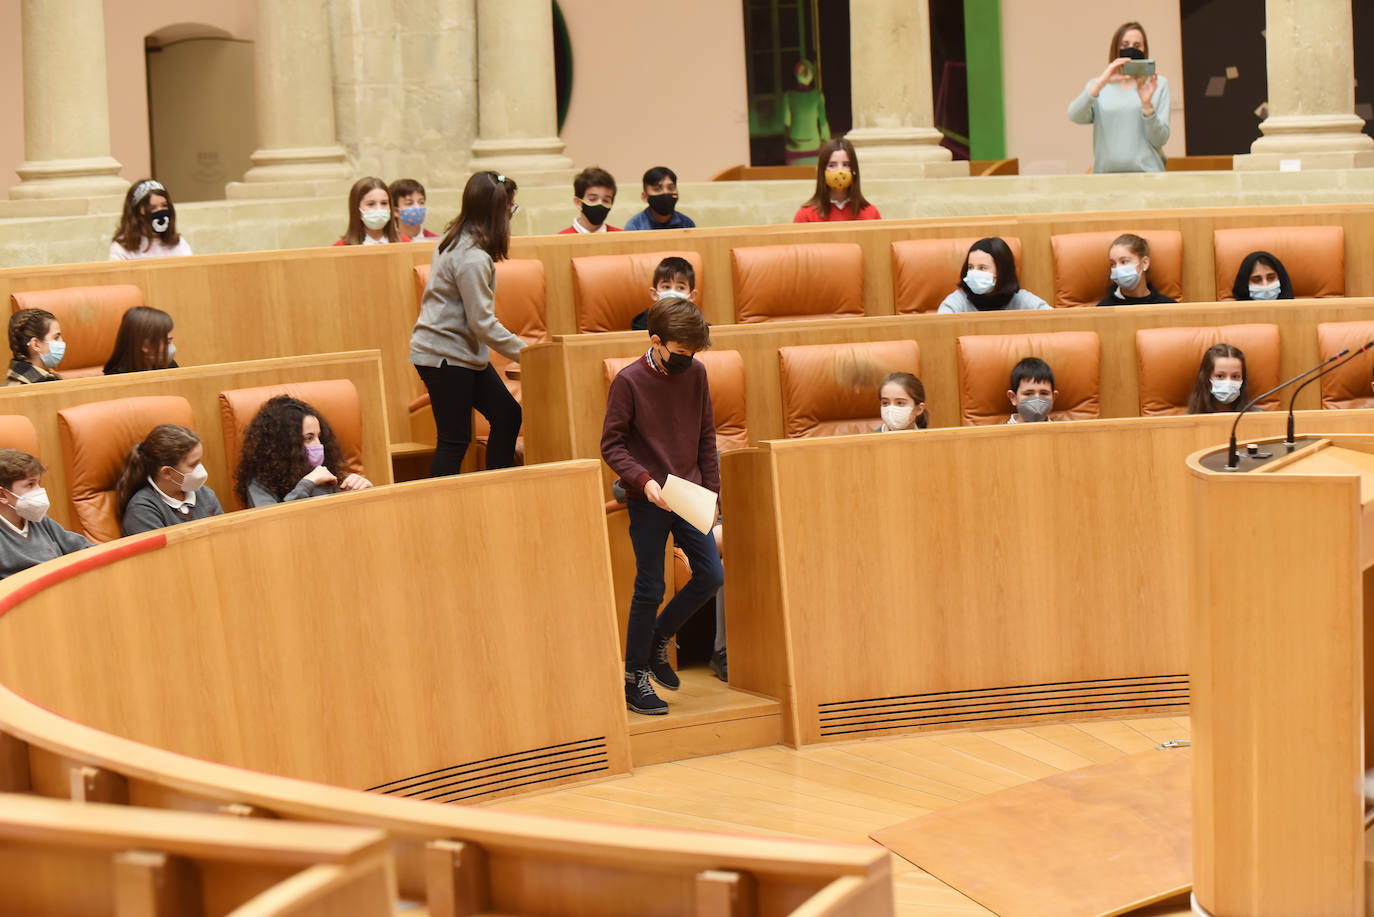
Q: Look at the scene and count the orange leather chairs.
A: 15